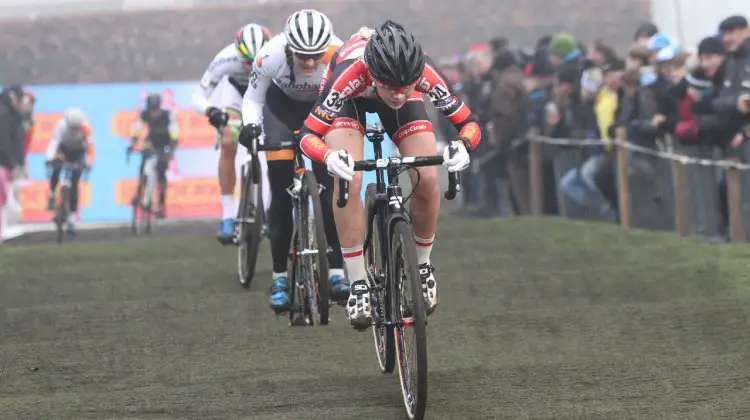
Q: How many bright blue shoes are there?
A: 3